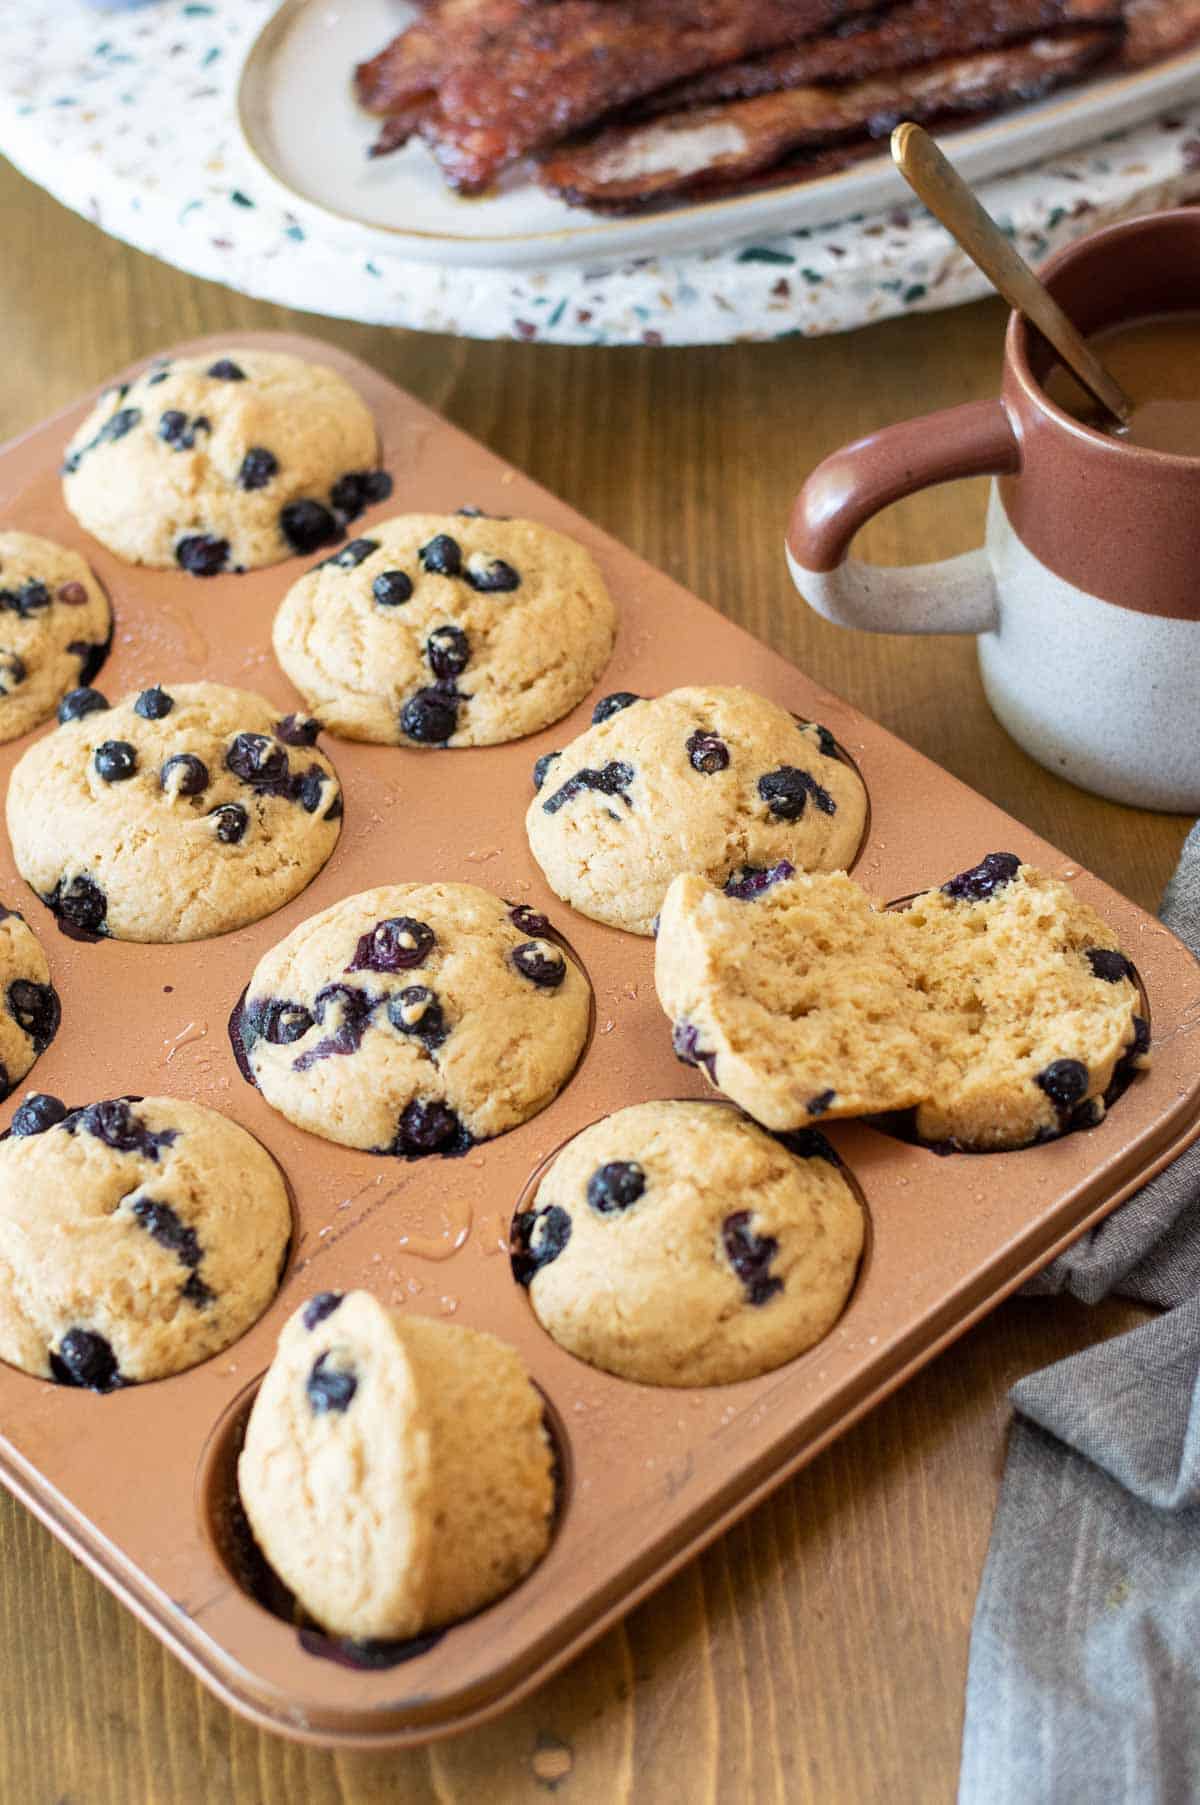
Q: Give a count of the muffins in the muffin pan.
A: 11